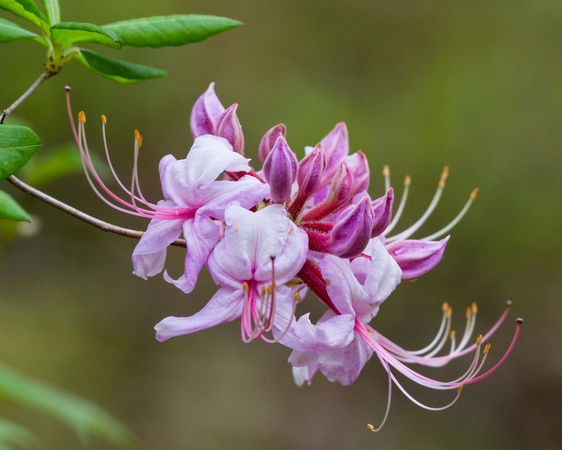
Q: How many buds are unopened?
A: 11